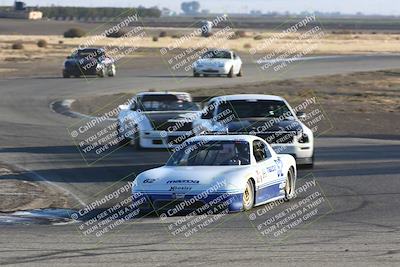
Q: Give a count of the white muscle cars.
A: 1